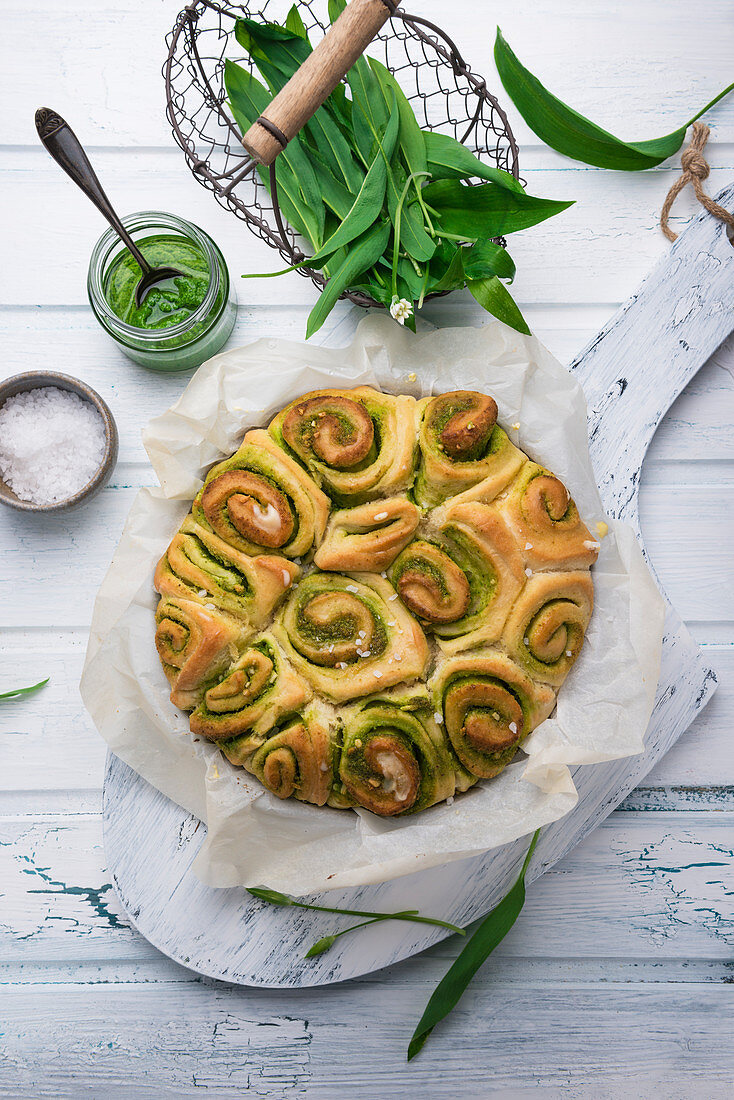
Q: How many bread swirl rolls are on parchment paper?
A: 14